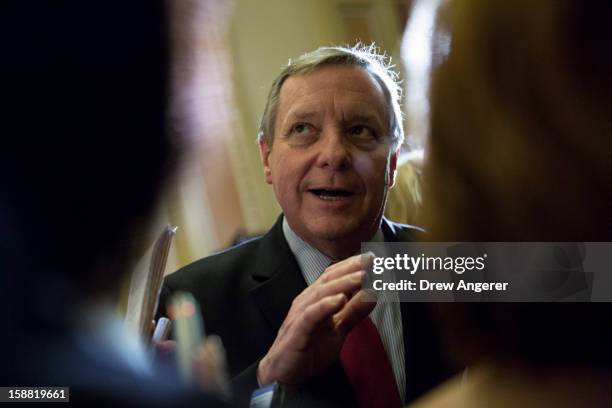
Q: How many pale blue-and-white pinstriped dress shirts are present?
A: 1